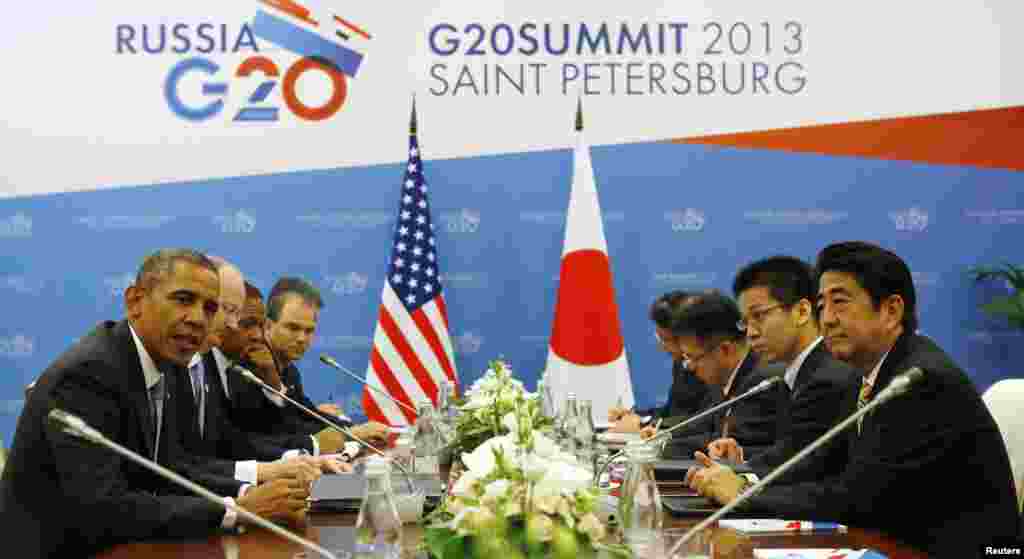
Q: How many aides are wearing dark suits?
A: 6